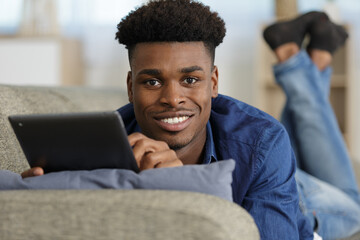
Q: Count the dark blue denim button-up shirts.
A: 1